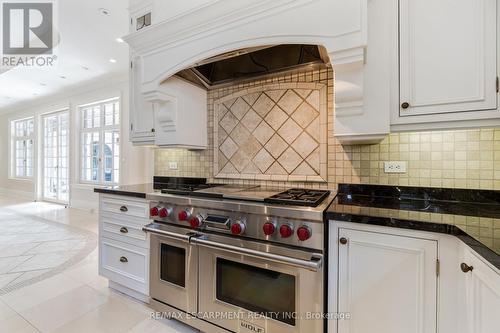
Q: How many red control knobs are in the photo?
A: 8